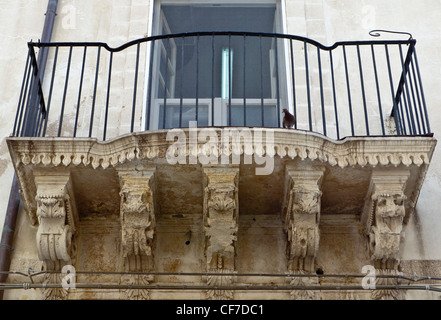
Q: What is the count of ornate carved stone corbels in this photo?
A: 5